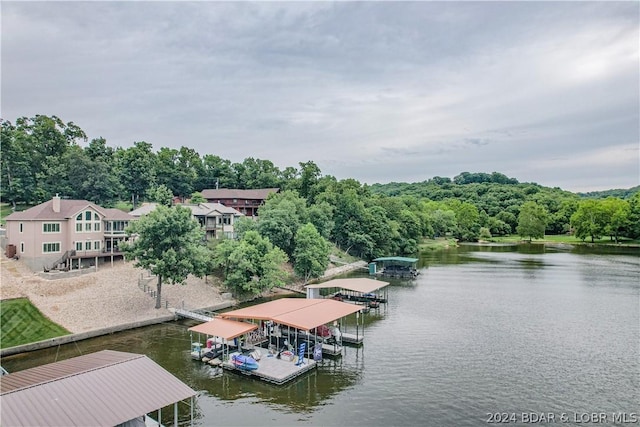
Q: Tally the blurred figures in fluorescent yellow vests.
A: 0